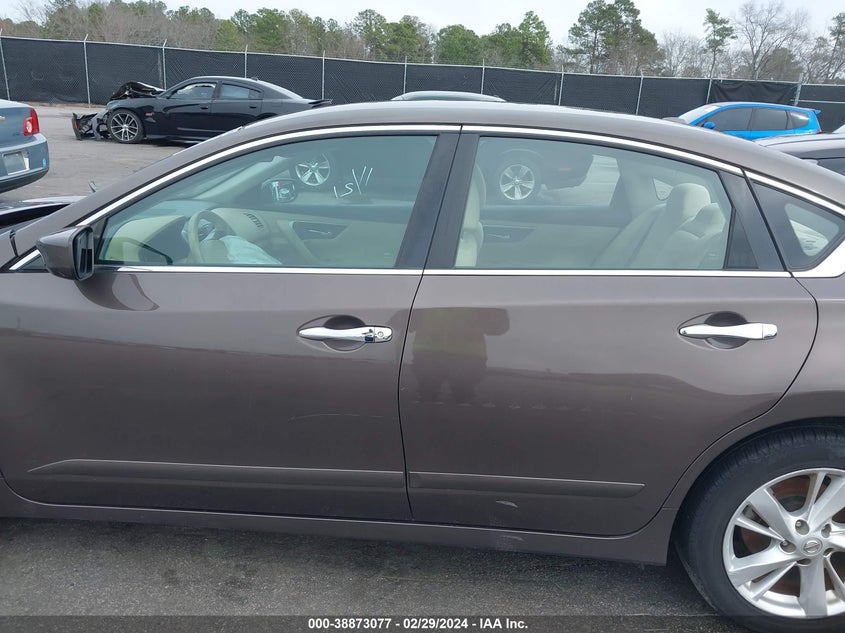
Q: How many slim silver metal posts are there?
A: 11